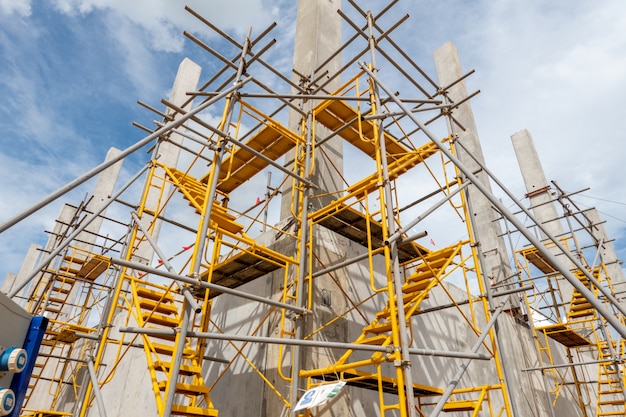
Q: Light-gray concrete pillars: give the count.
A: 9